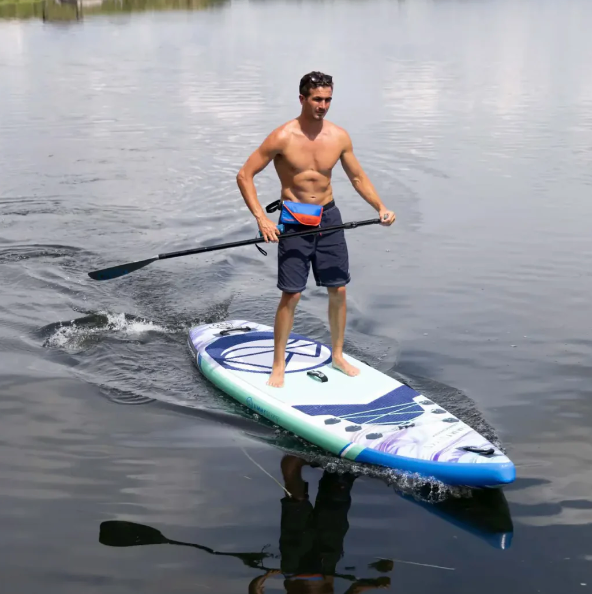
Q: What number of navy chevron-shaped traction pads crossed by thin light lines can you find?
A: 1